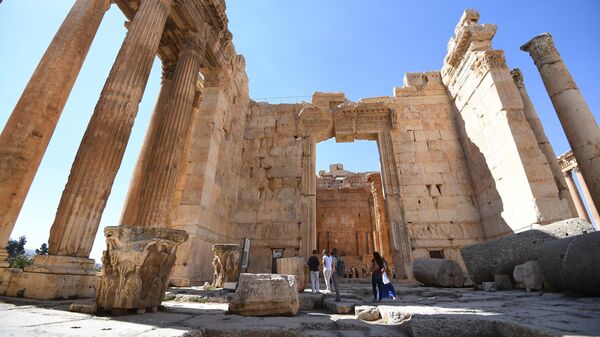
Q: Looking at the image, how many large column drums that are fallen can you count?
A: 3